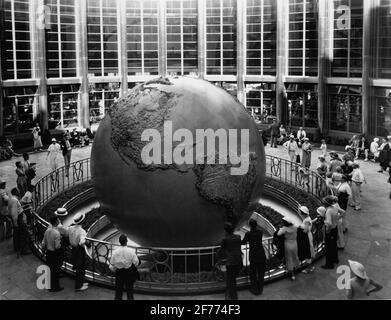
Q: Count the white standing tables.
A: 0